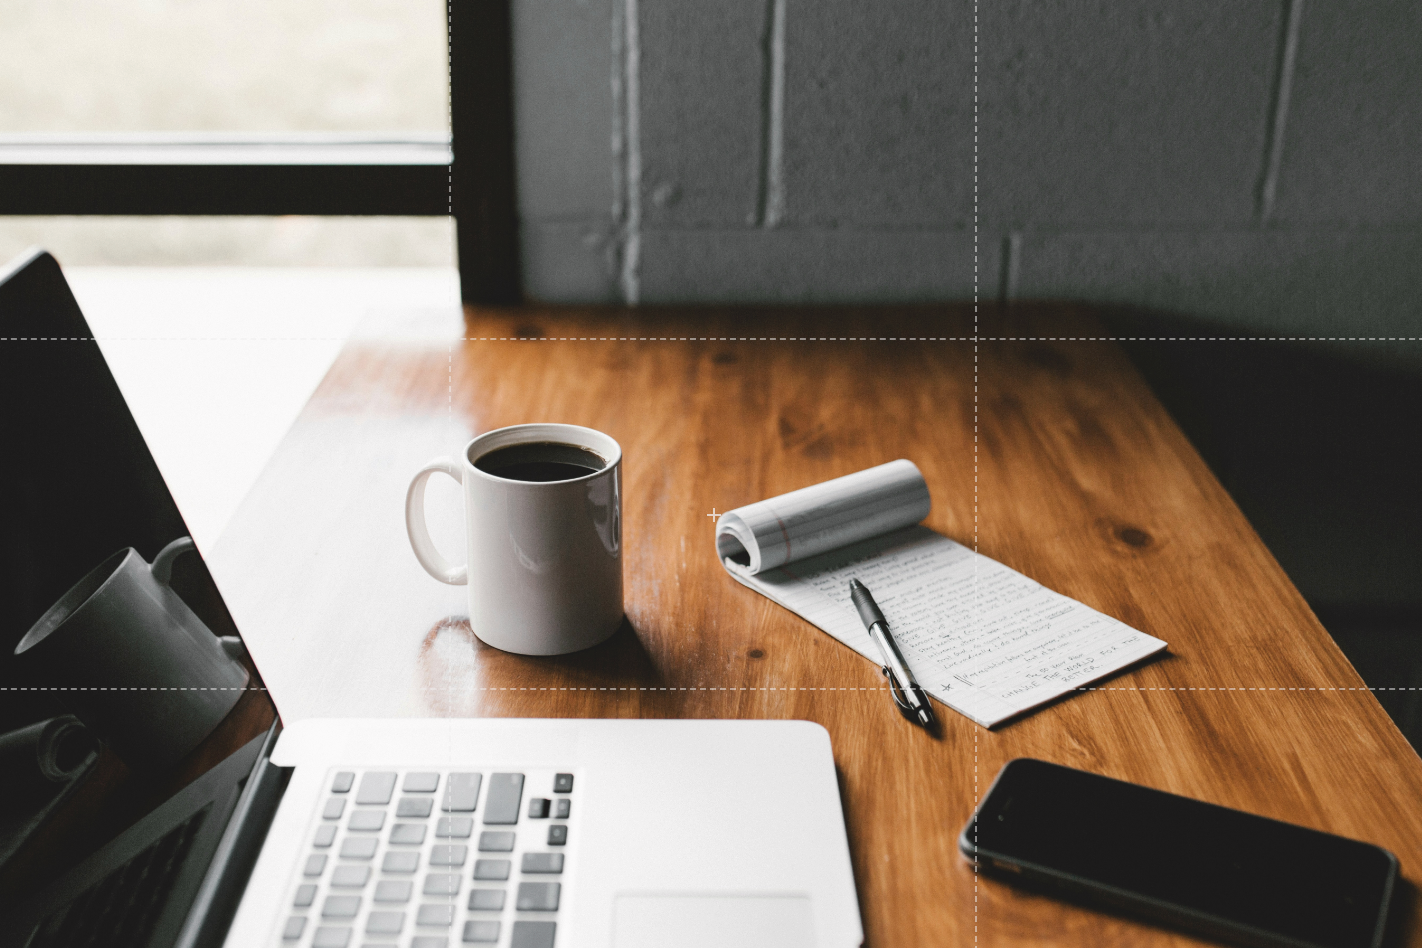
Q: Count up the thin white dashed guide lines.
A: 4